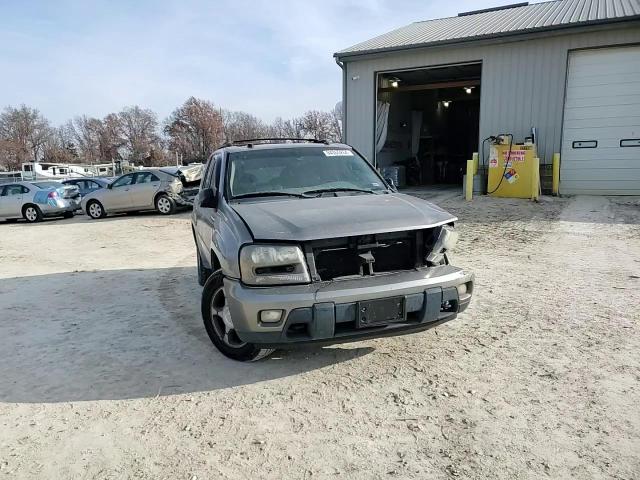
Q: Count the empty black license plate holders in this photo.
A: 1